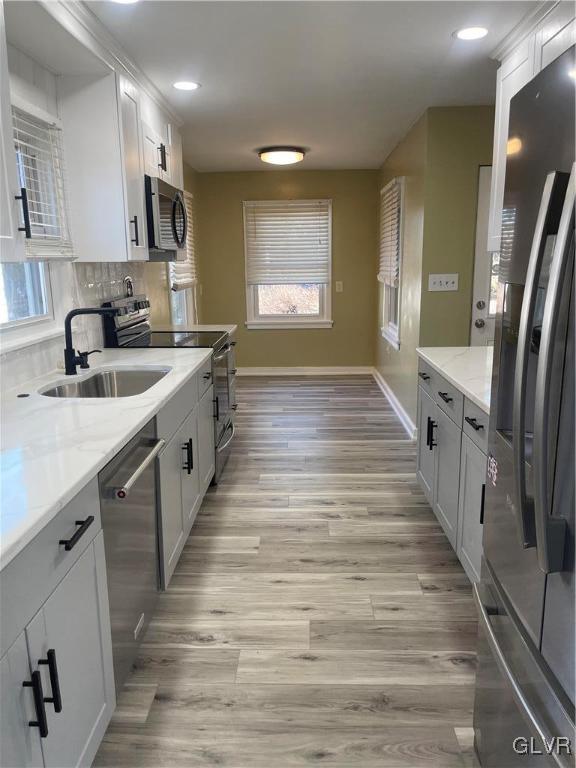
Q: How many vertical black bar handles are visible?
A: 12